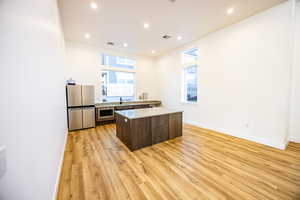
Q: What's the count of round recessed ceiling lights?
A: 7